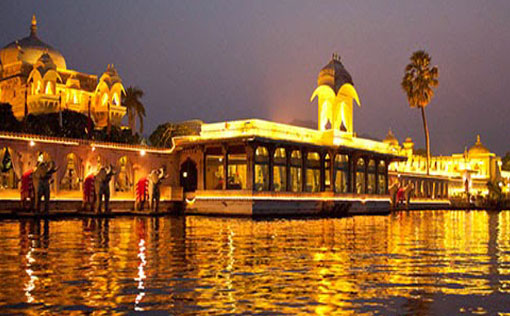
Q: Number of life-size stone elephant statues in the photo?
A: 5